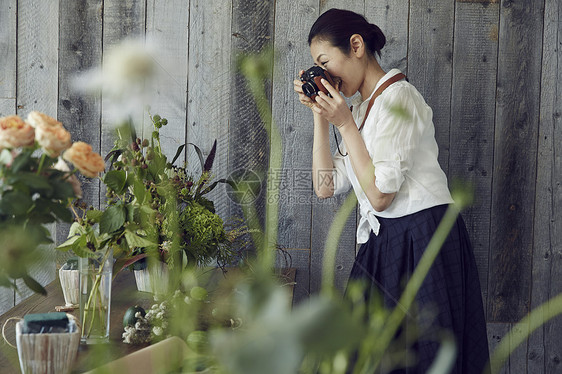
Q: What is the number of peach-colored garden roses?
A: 3